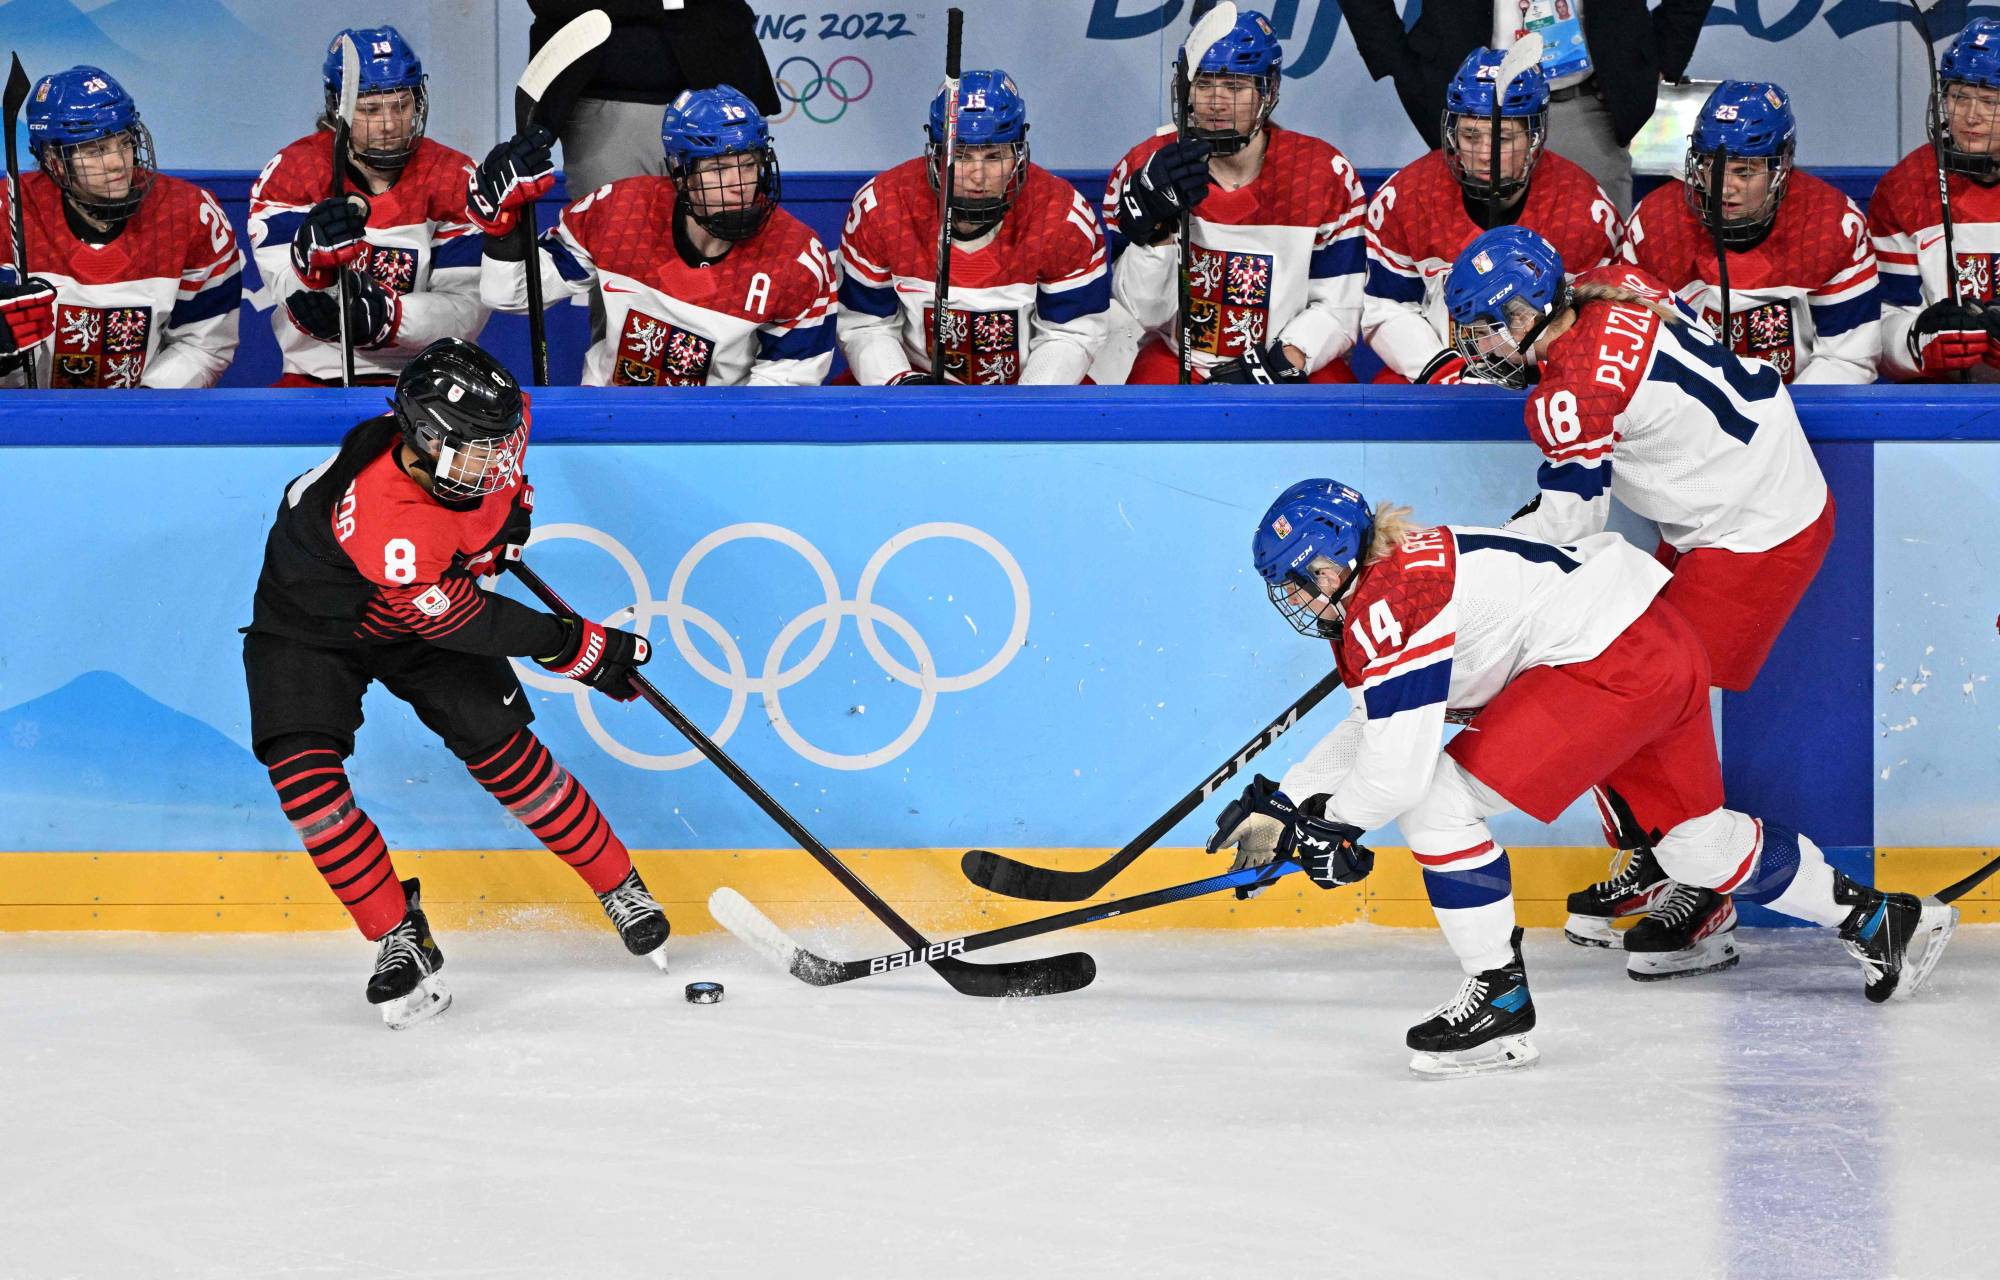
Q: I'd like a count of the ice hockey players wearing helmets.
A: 11